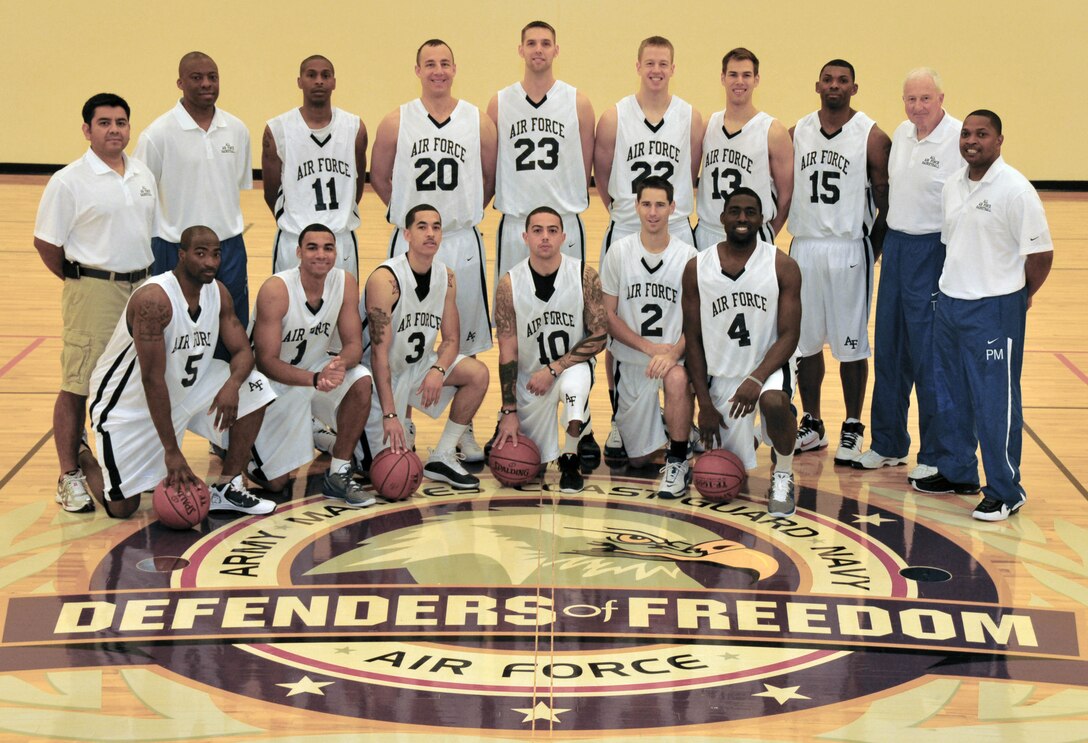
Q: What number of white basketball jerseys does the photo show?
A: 12